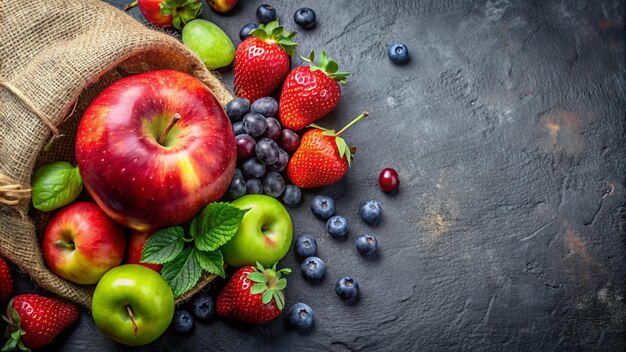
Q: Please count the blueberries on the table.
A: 14